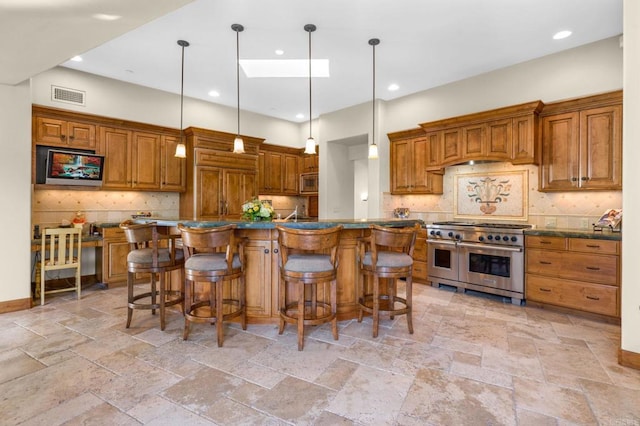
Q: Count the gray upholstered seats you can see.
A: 4